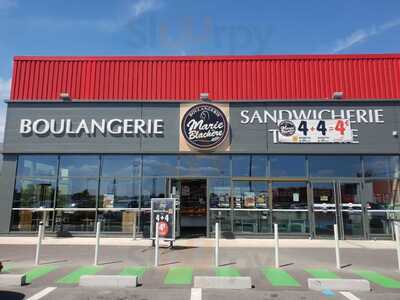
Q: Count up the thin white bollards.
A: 7